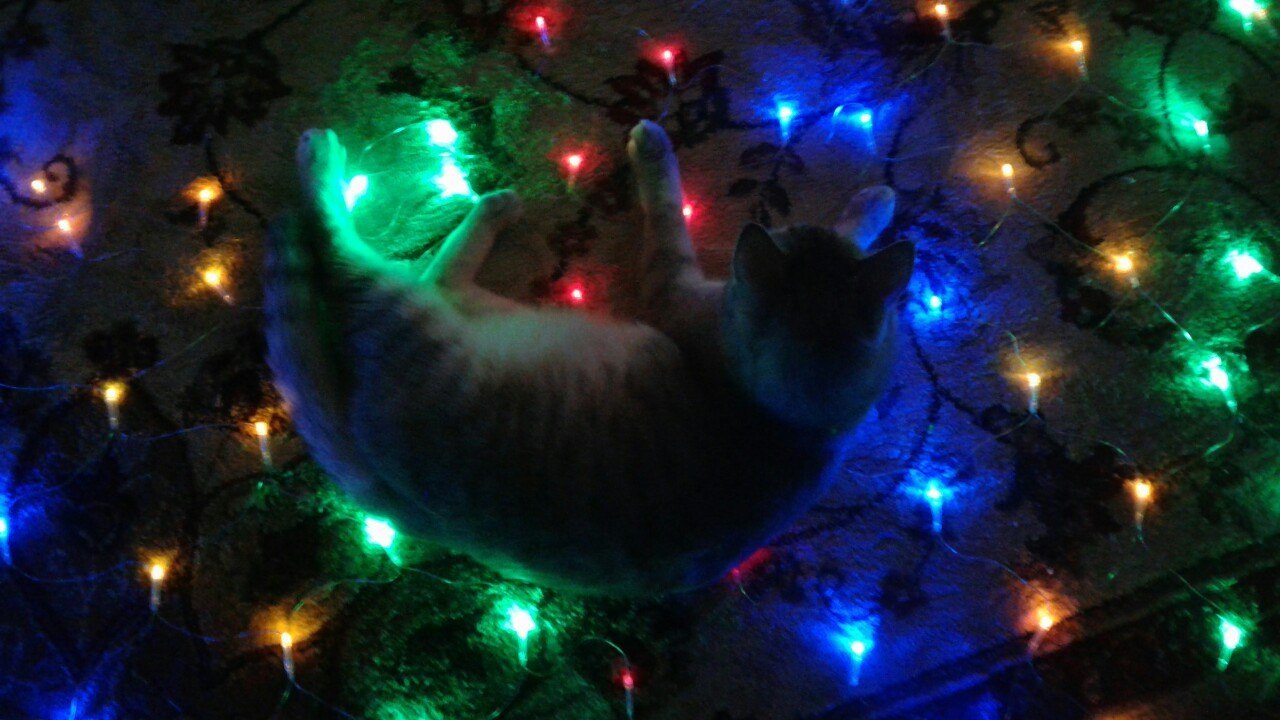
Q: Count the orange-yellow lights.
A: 15